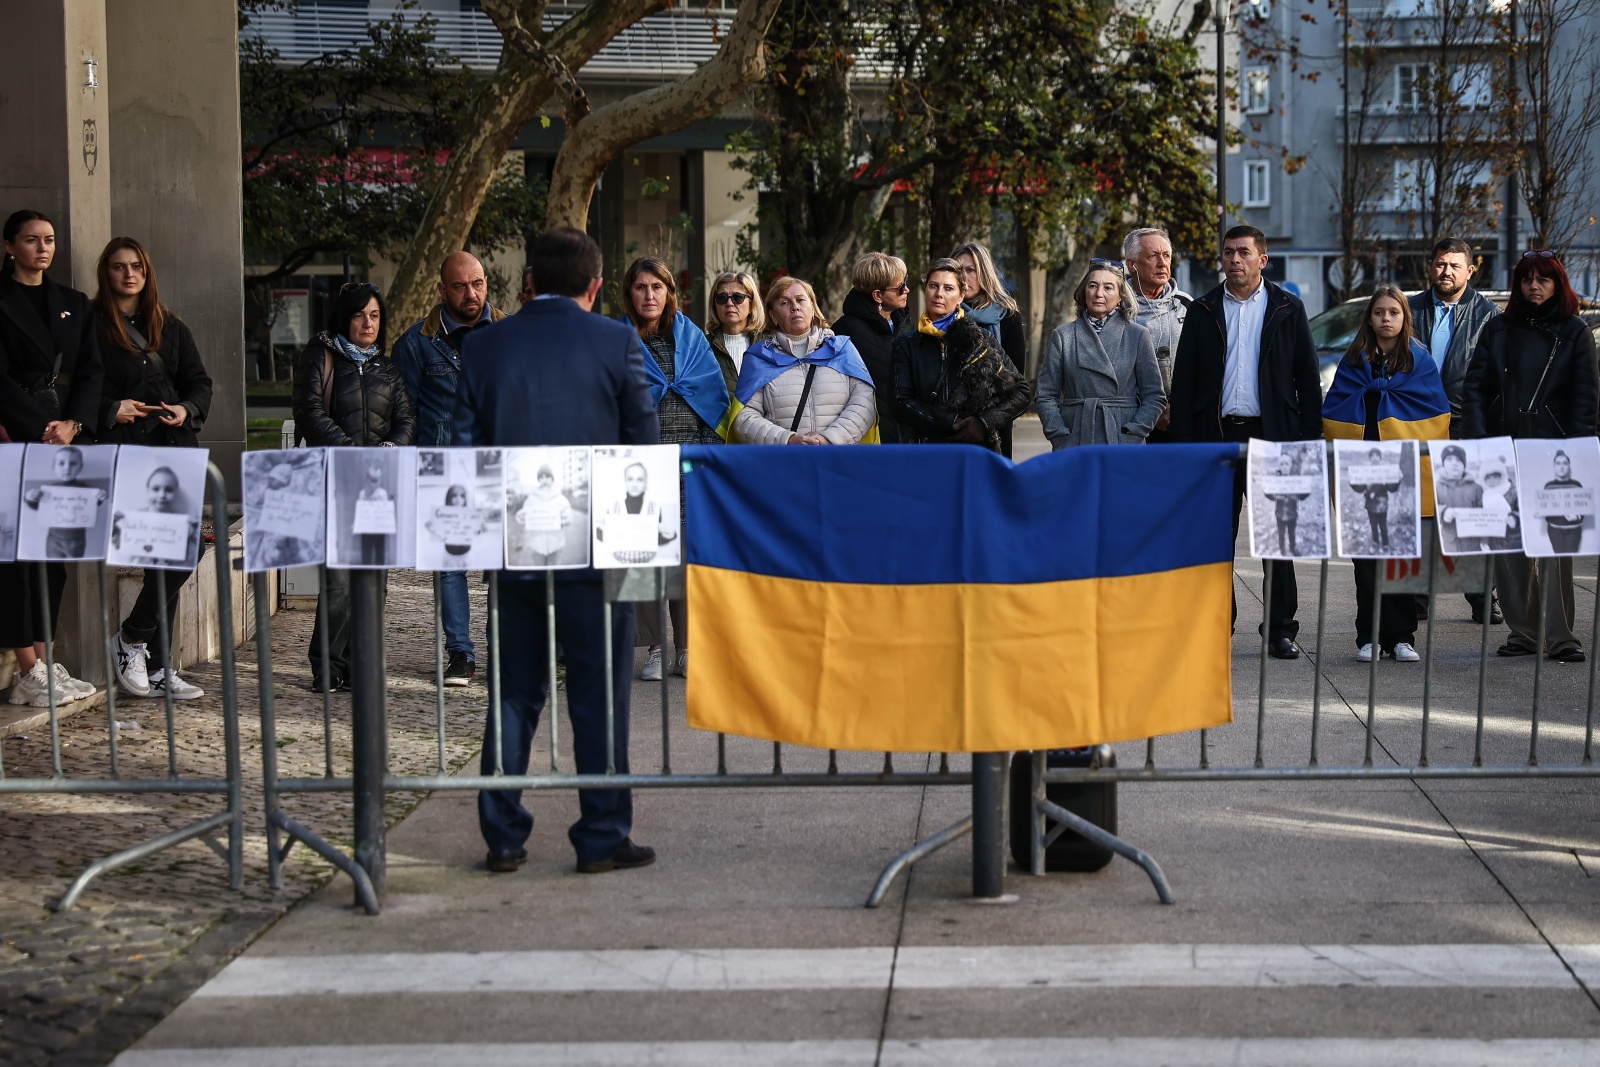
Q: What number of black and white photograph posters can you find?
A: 12